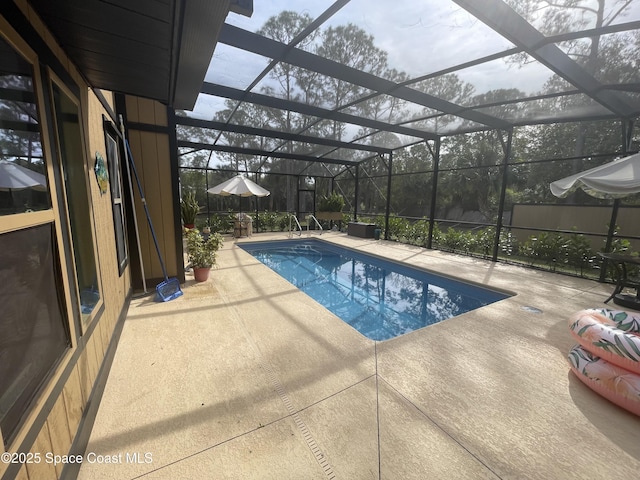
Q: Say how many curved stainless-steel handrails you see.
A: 2